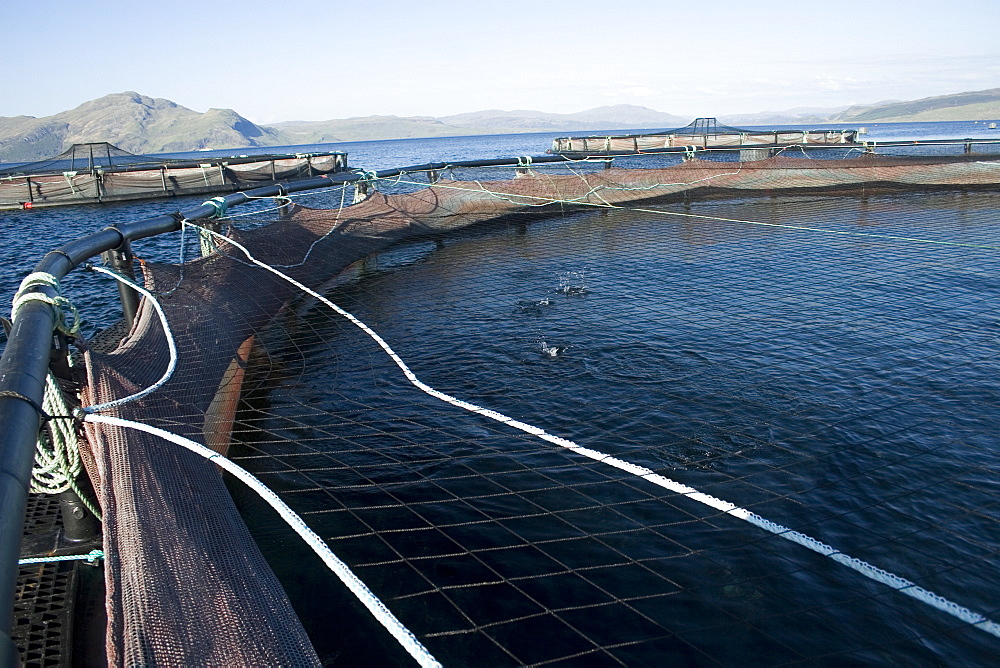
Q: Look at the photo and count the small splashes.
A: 3